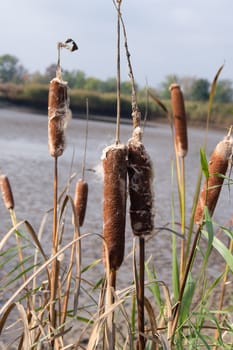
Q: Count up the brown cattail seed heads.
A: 7